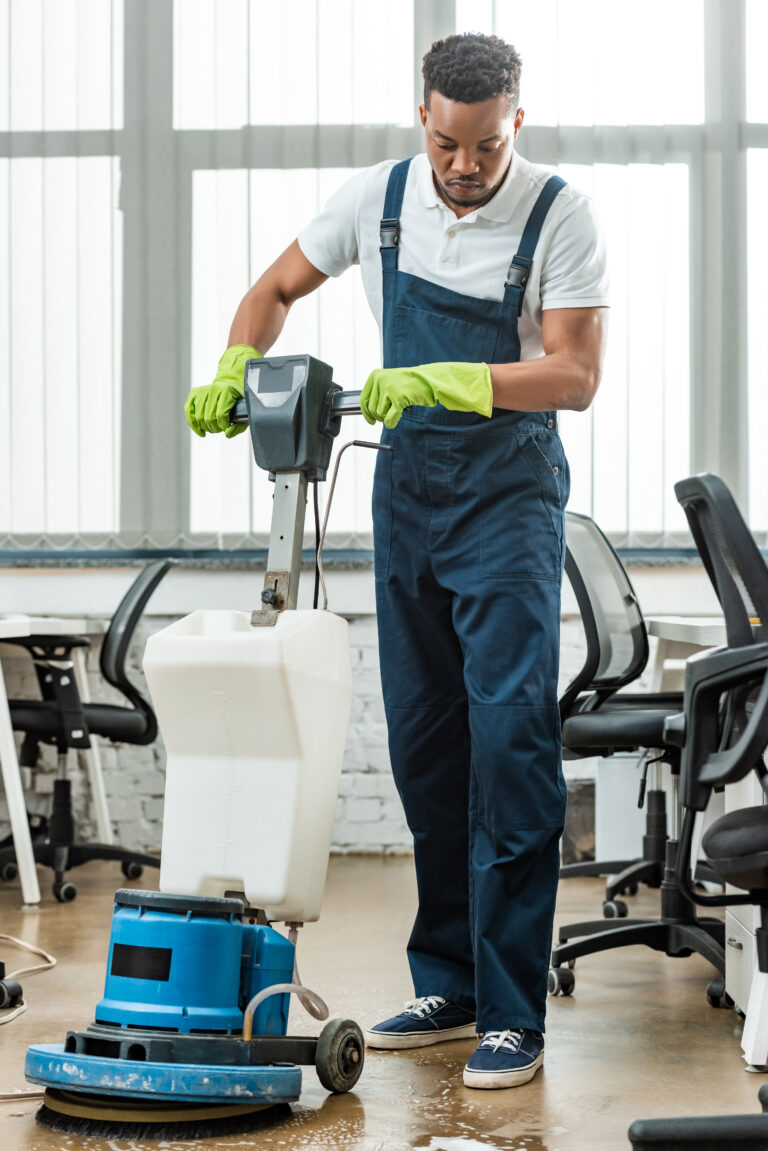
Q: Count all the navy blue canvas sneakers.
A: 2